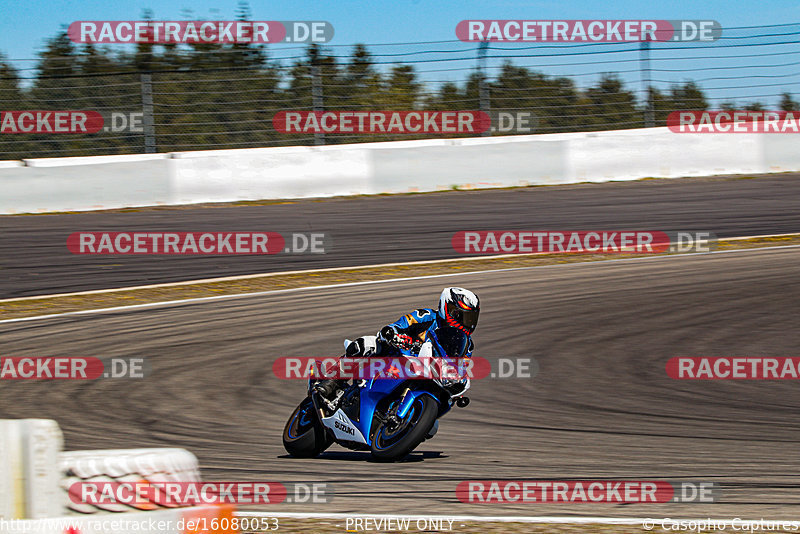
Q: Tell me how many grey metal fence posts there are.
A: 4